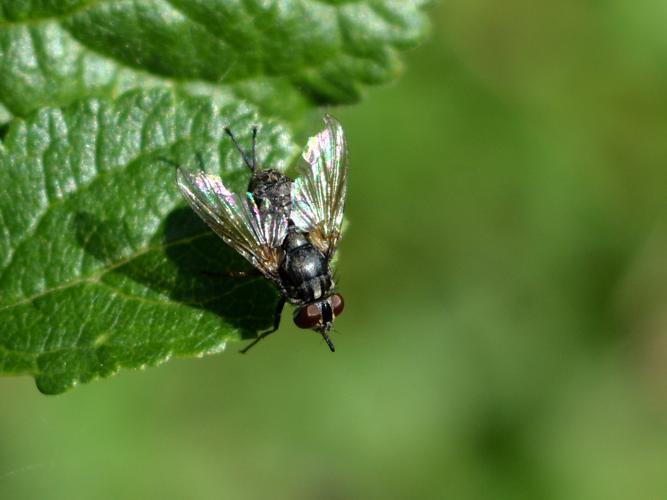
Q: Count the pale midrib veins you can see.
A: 1